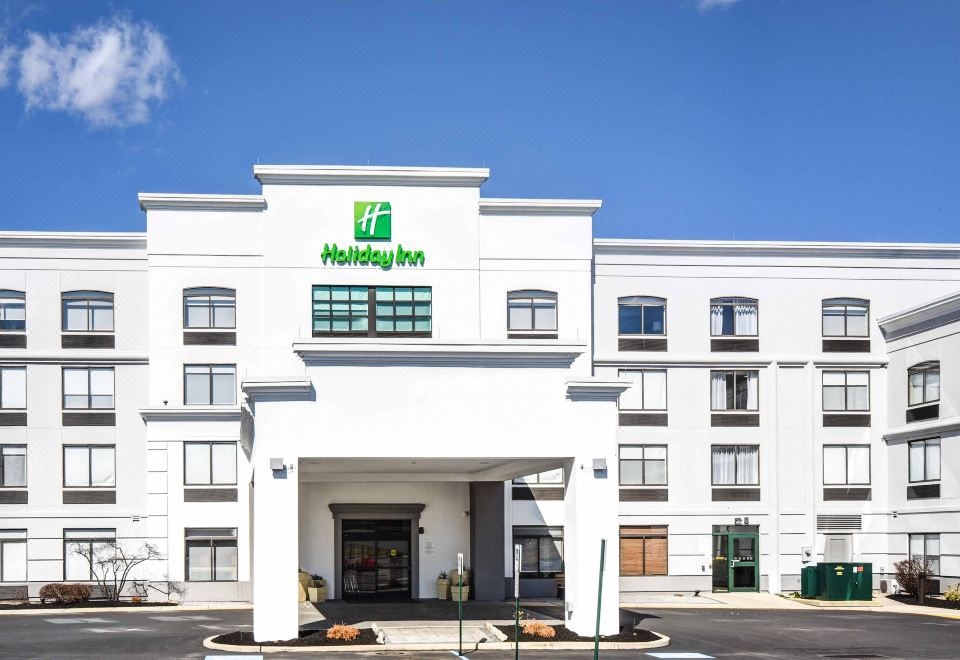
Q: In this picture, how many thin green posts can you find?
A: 3